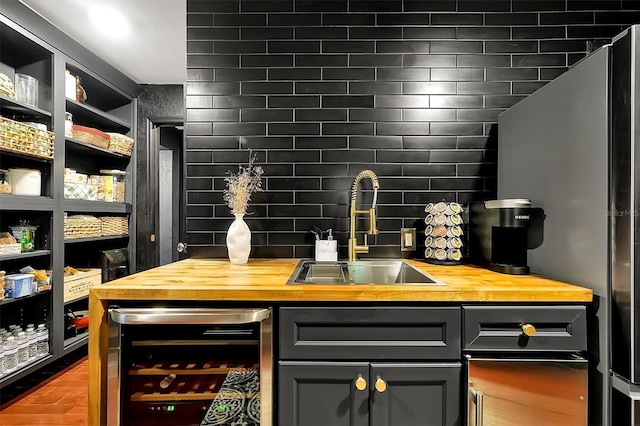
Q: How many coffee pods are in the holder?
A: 15